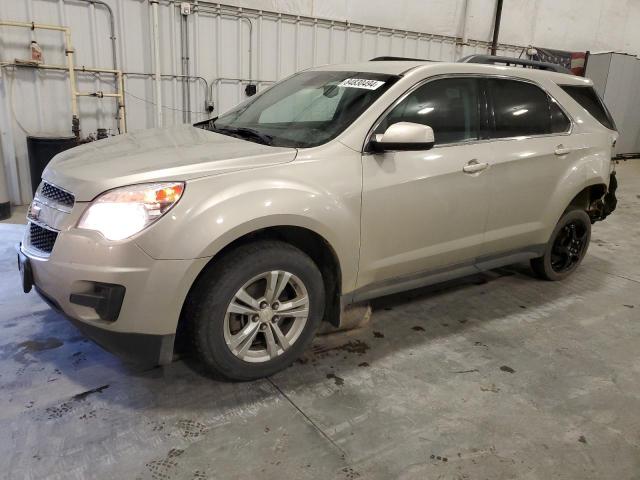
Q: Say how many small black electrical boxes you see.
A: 2